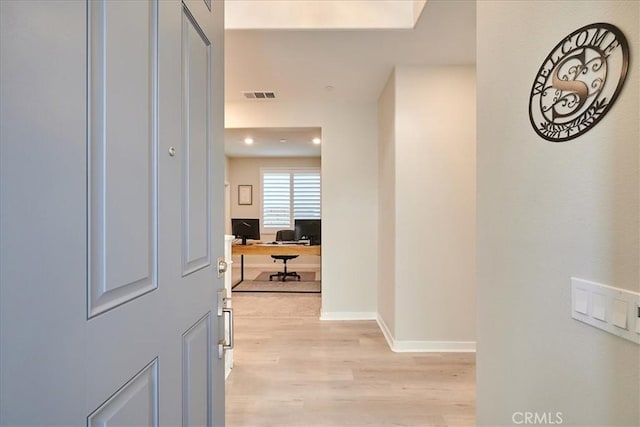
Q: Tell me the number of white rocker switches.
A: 3